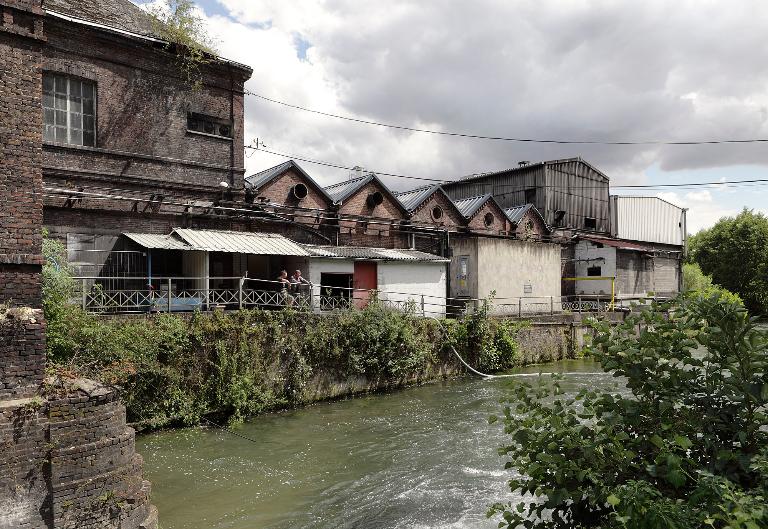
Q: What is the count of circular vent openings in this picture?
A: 5